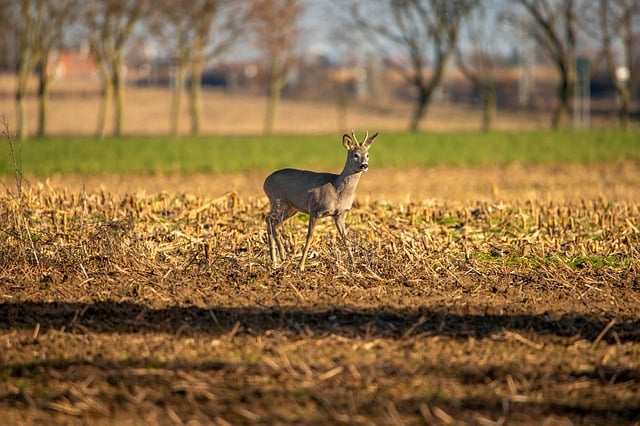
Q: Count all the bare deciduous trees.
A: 11